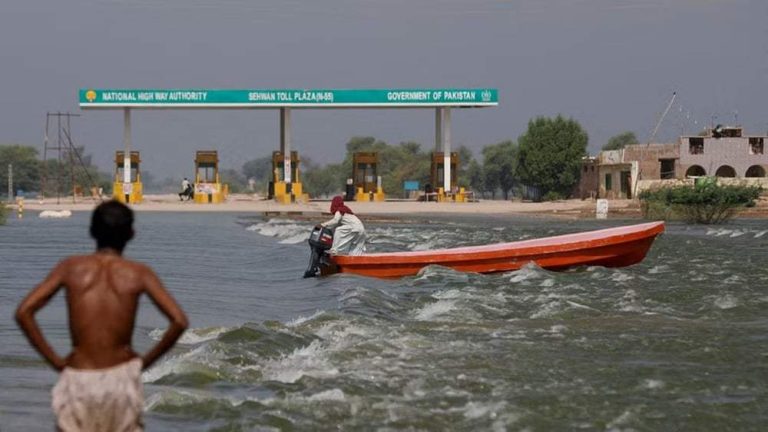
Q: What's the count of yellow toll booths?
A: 5